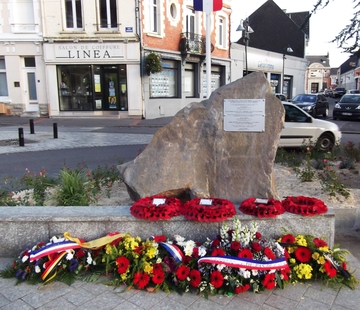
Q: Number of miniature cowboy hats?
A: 0